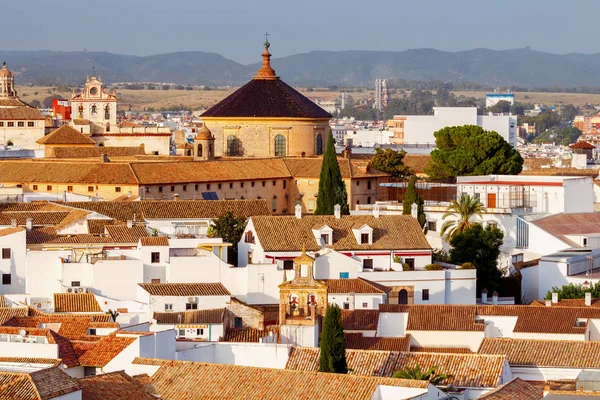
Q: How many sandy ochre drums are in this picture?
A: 1